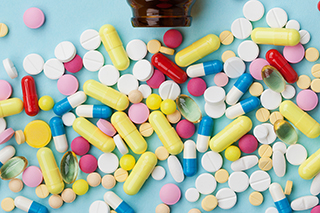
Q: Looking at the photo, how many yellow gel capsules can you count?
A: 13